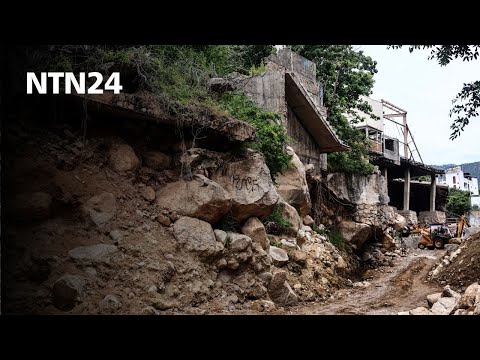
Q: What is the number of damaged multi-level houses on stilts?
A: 1